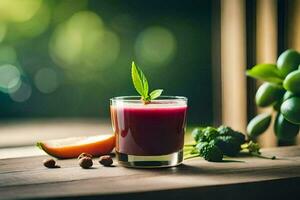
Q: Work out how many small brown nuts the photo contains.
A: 4